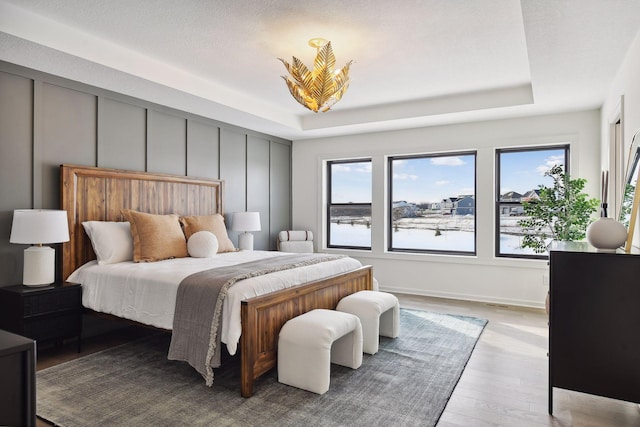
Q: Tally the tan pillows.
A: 2